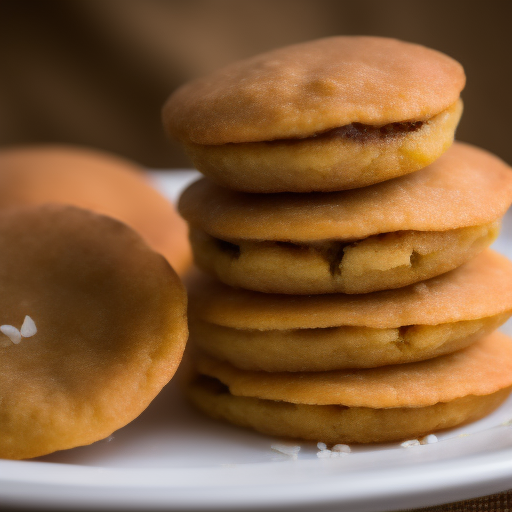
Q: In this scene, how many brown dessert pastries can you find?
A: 6